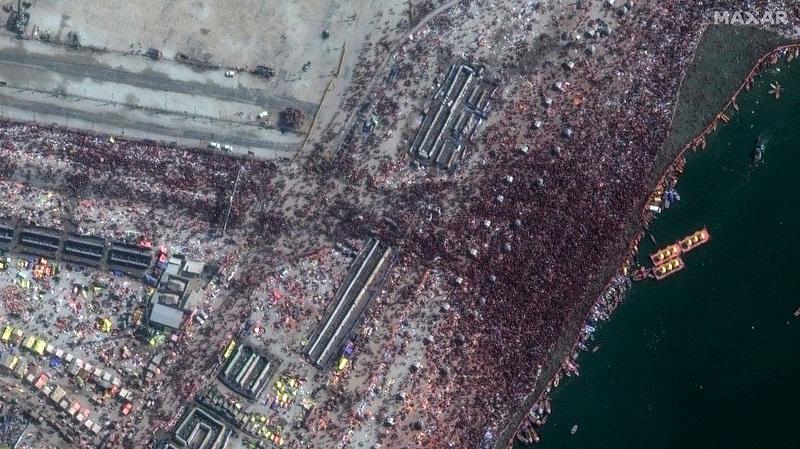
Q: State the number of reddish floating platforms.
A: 3